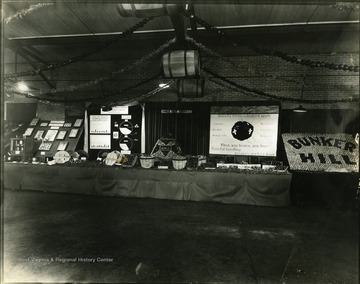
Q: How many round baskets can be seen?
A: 2